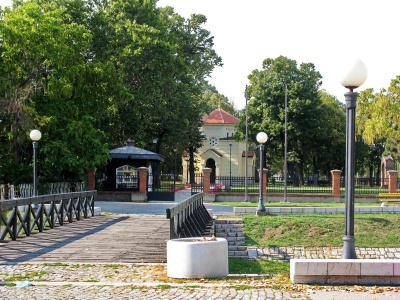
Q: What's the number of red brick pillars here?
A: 6